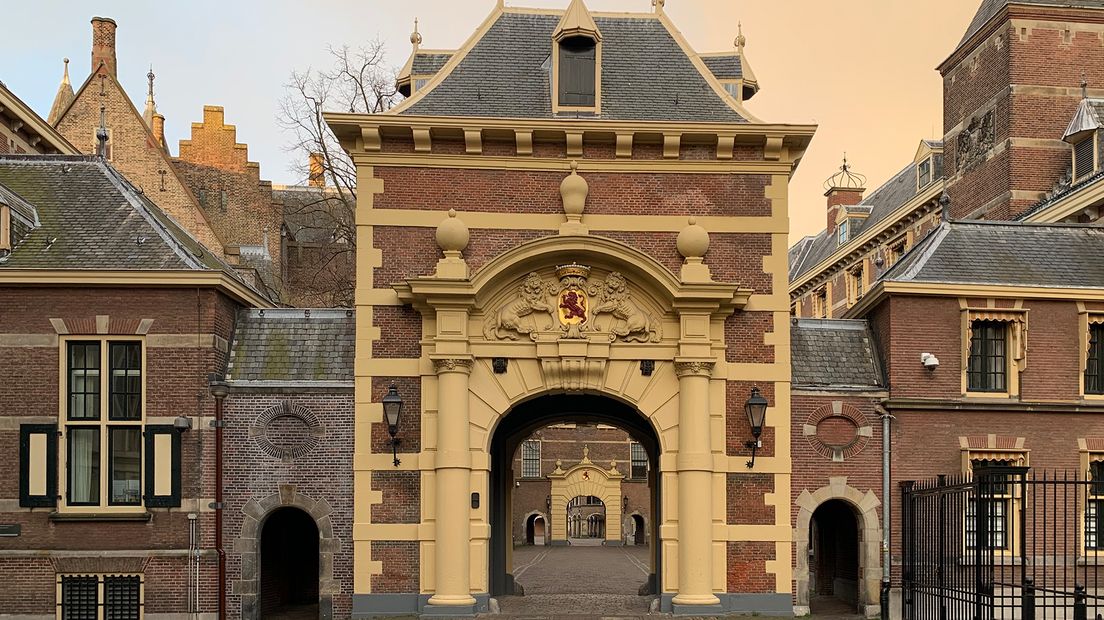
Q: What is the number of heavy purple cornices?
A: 0